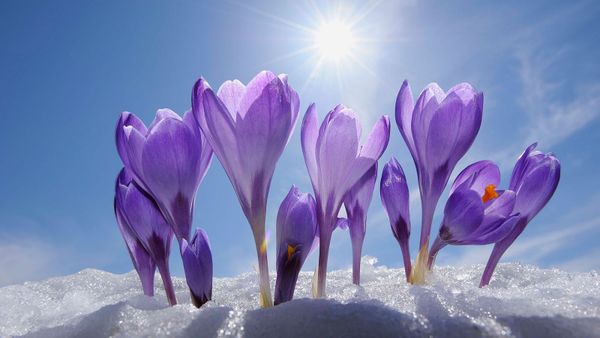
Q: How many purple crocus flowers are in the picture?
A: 12